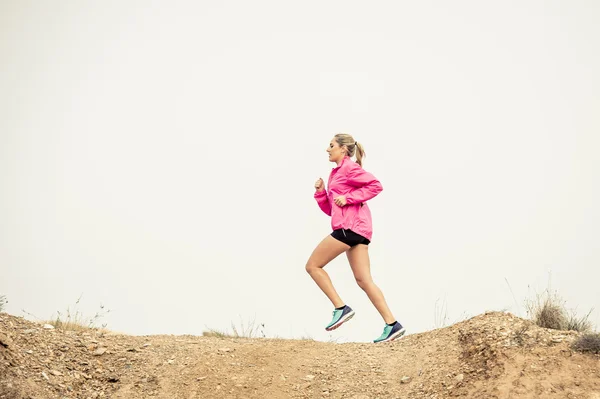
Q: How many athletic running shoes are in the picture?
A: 2